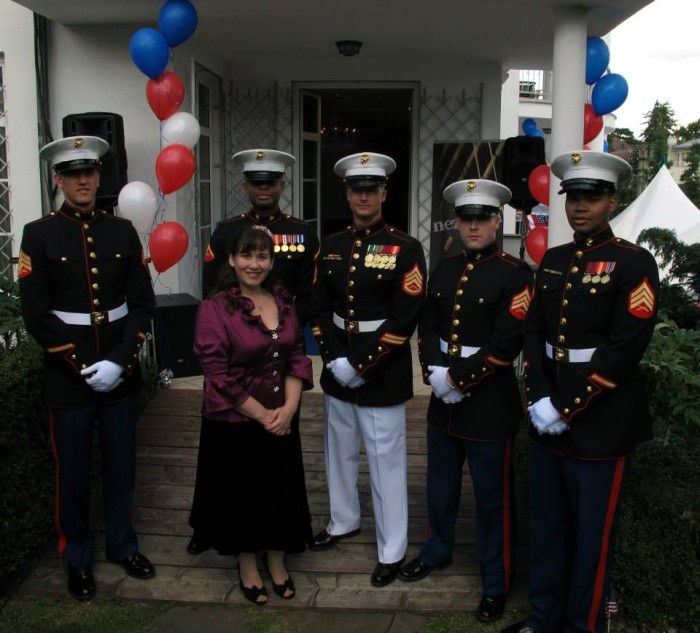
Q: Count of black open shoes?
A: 2